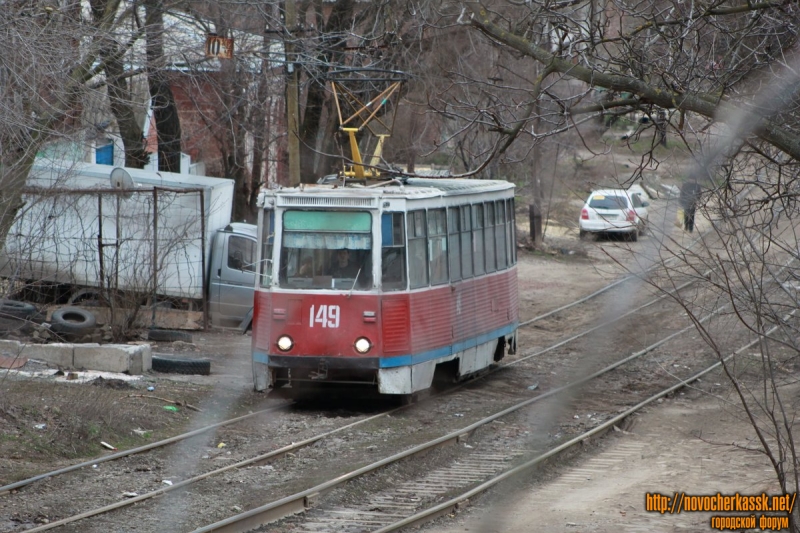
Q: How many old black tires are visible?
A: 4